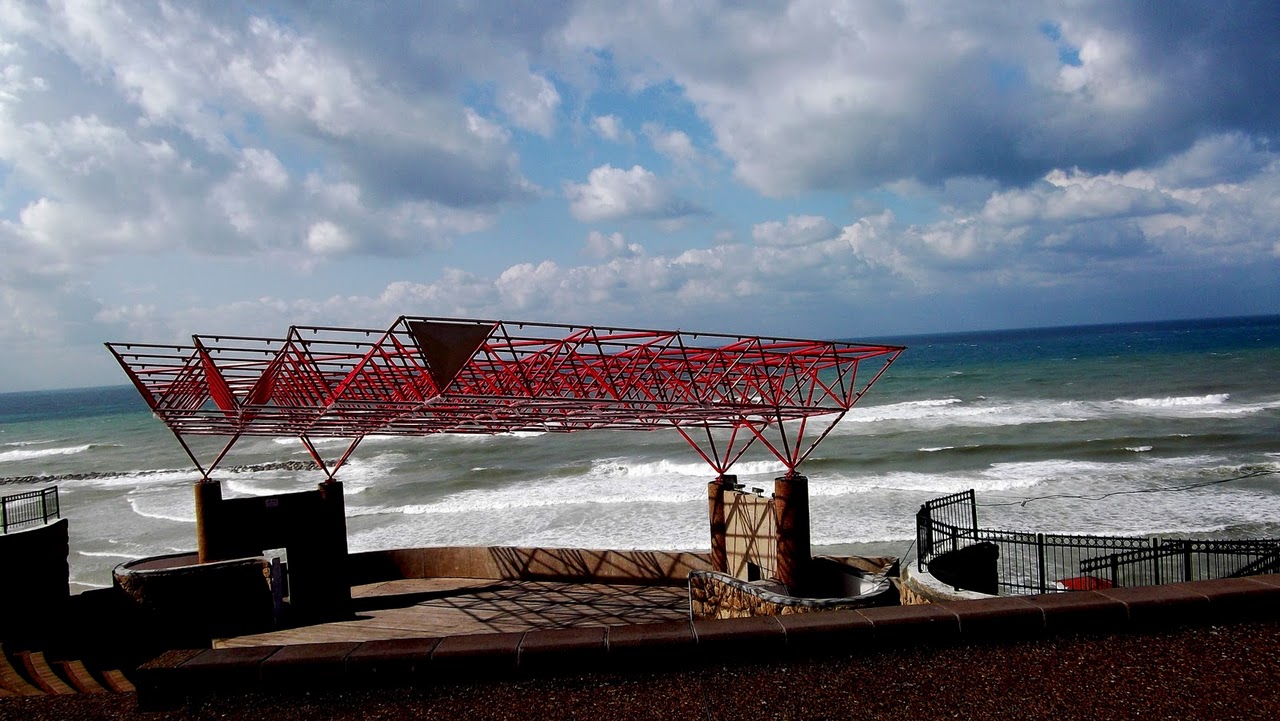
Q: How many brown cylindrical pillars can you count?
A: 4